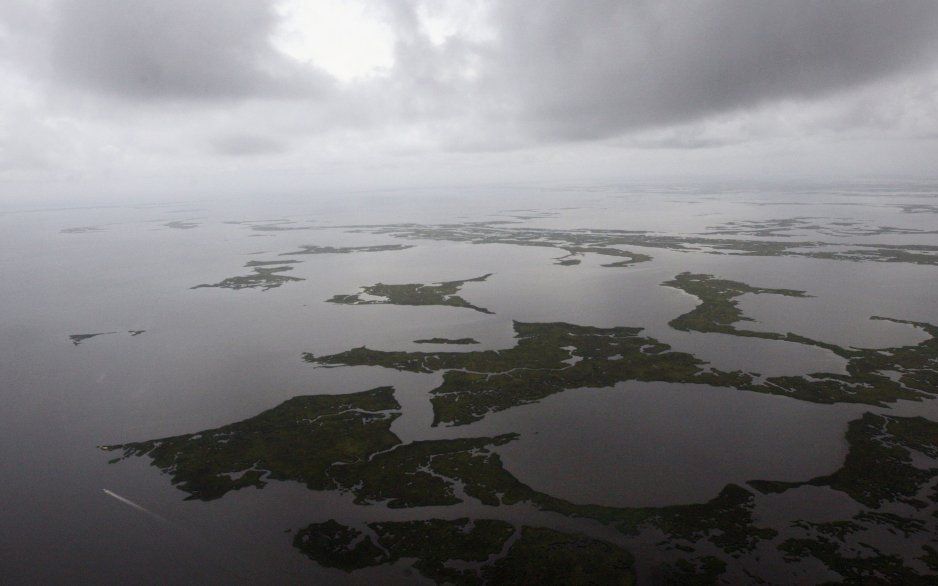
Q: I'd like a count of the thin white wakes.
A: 1